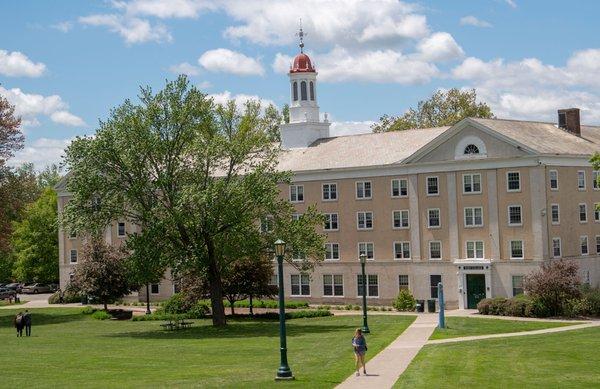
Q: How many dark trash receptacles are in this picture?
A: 2